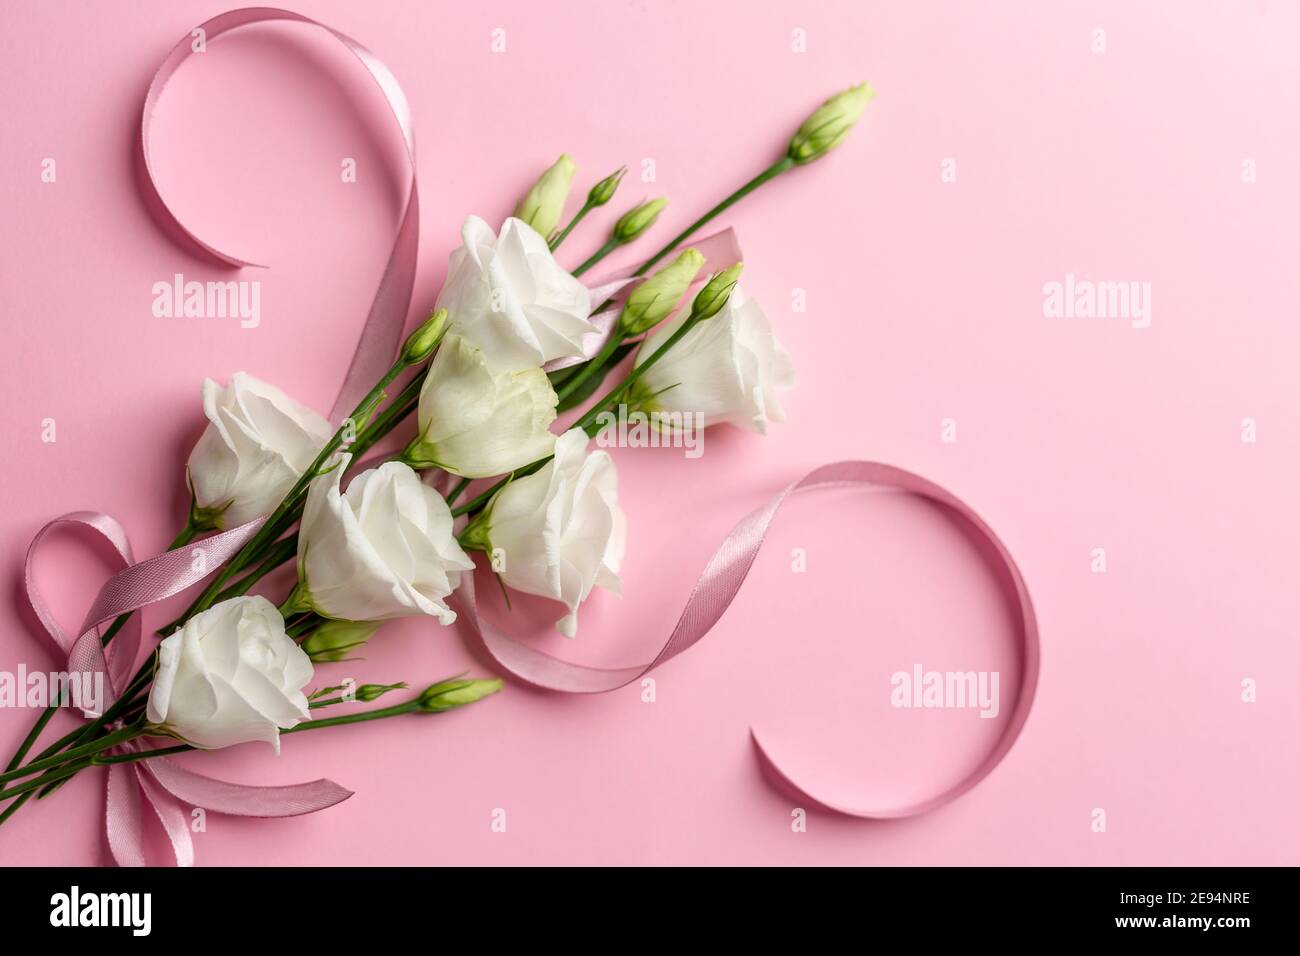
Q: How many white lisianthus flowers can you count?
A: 7